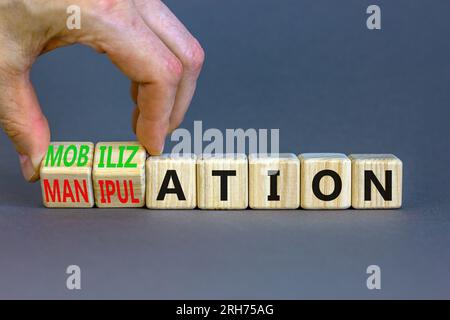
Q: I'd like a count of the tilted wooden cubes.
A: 2